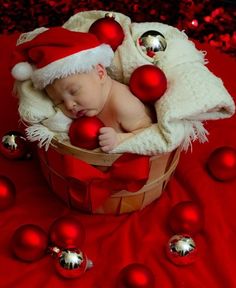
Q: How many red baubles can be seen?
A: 9